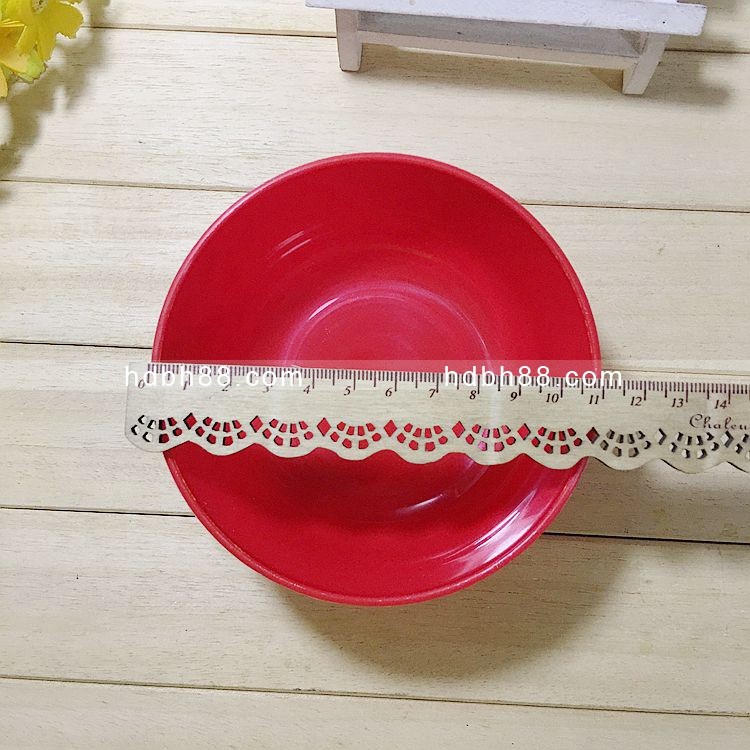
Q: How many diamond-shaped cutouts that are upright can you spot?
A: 9